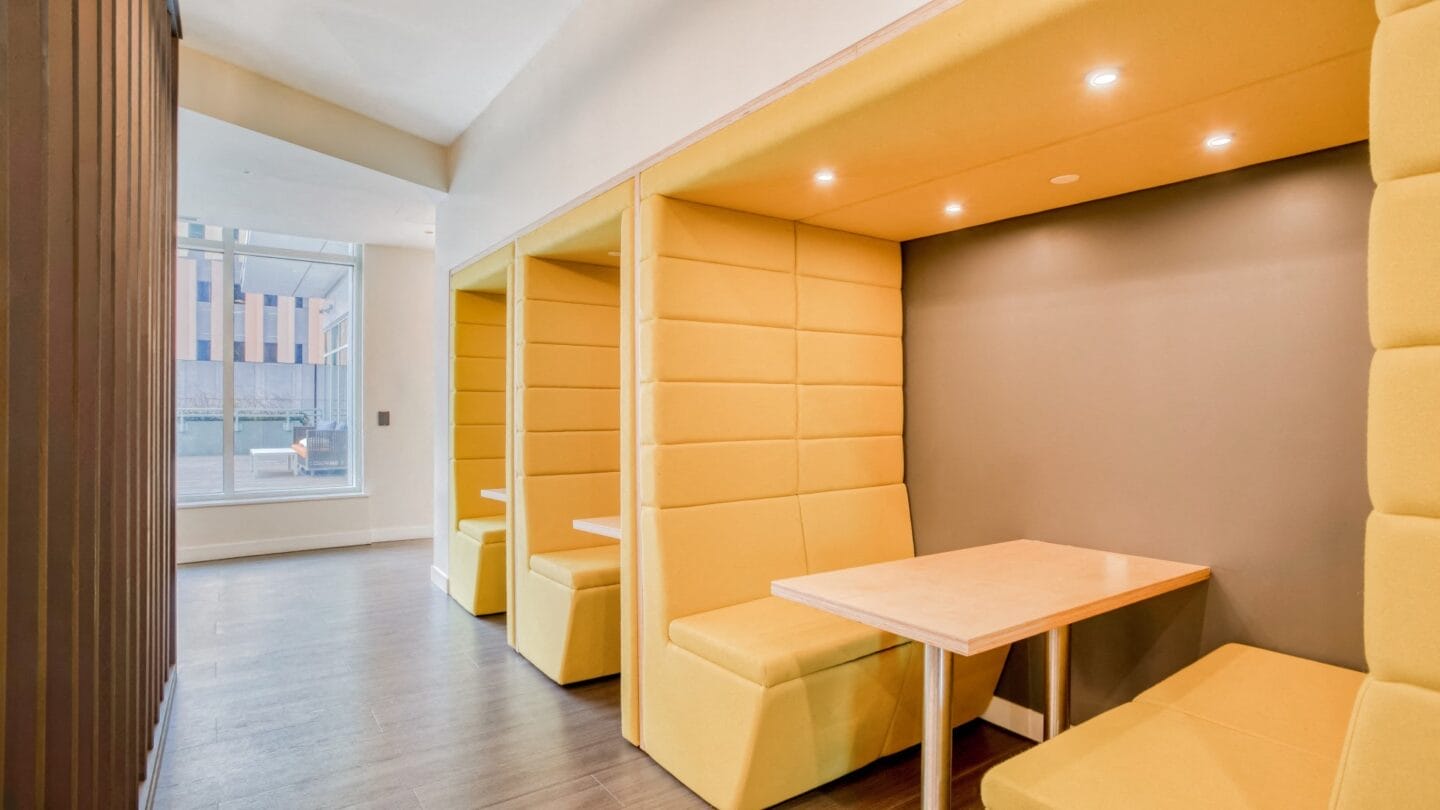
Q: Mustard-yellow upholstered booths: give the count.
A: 3